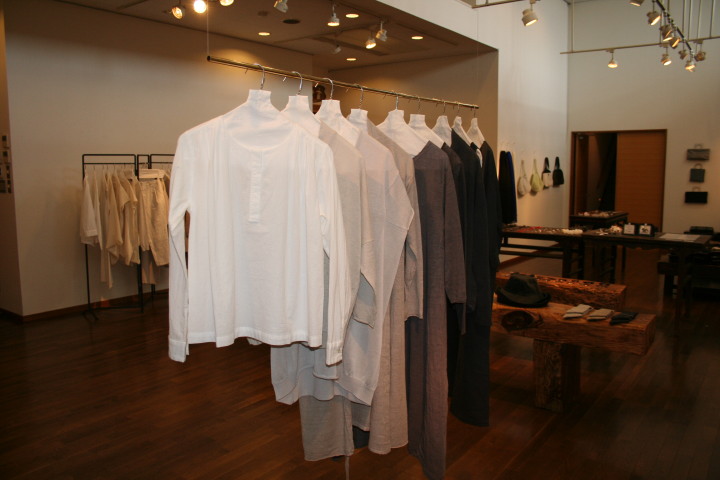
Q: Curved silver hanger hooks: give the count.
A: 9